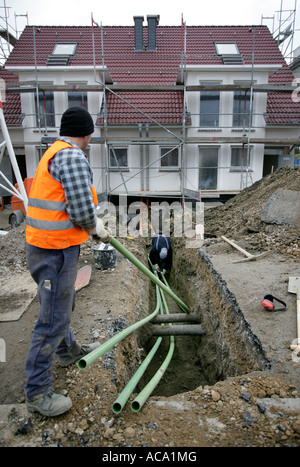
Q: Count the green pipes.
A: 4